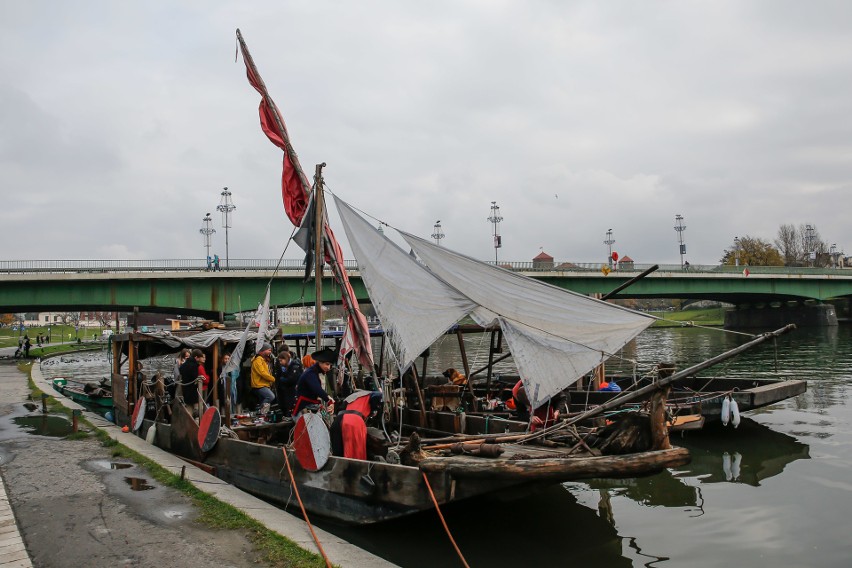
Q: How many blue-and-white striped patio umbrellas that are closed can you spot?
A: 0